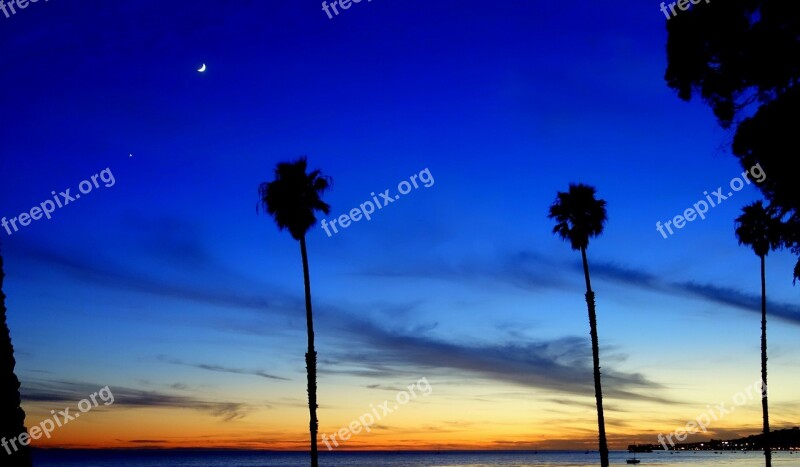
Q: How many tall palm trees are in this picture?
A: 3